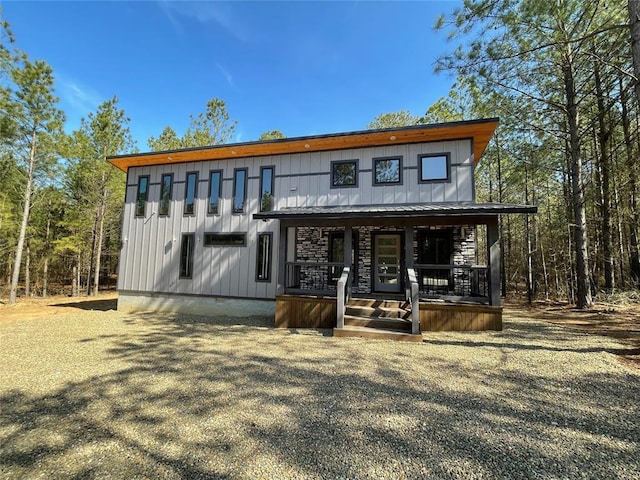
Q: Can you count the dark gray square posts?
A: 4